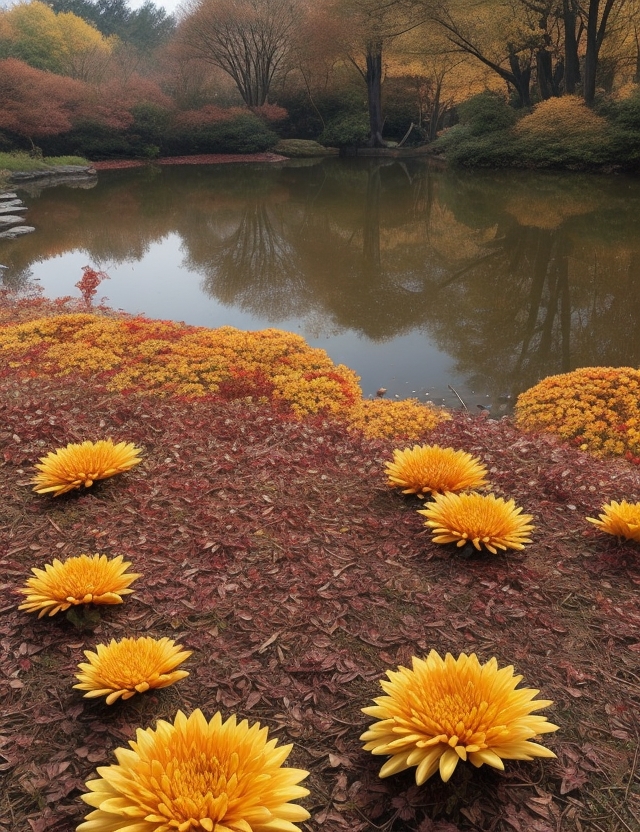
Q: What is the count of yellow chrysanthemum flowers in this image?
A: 8